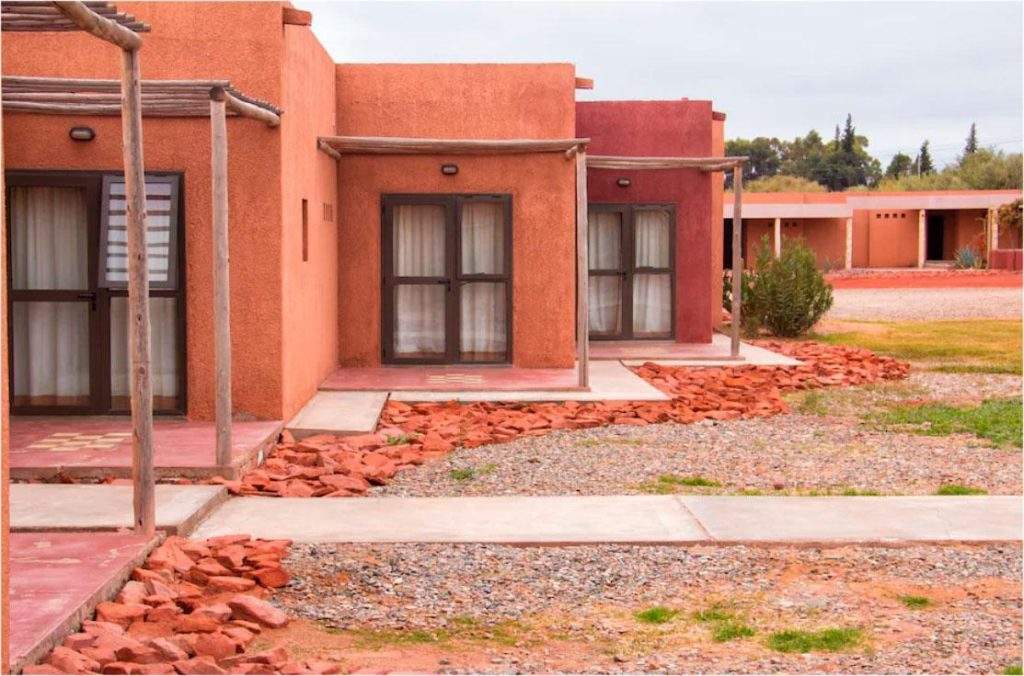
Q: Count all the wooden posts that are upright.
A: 4